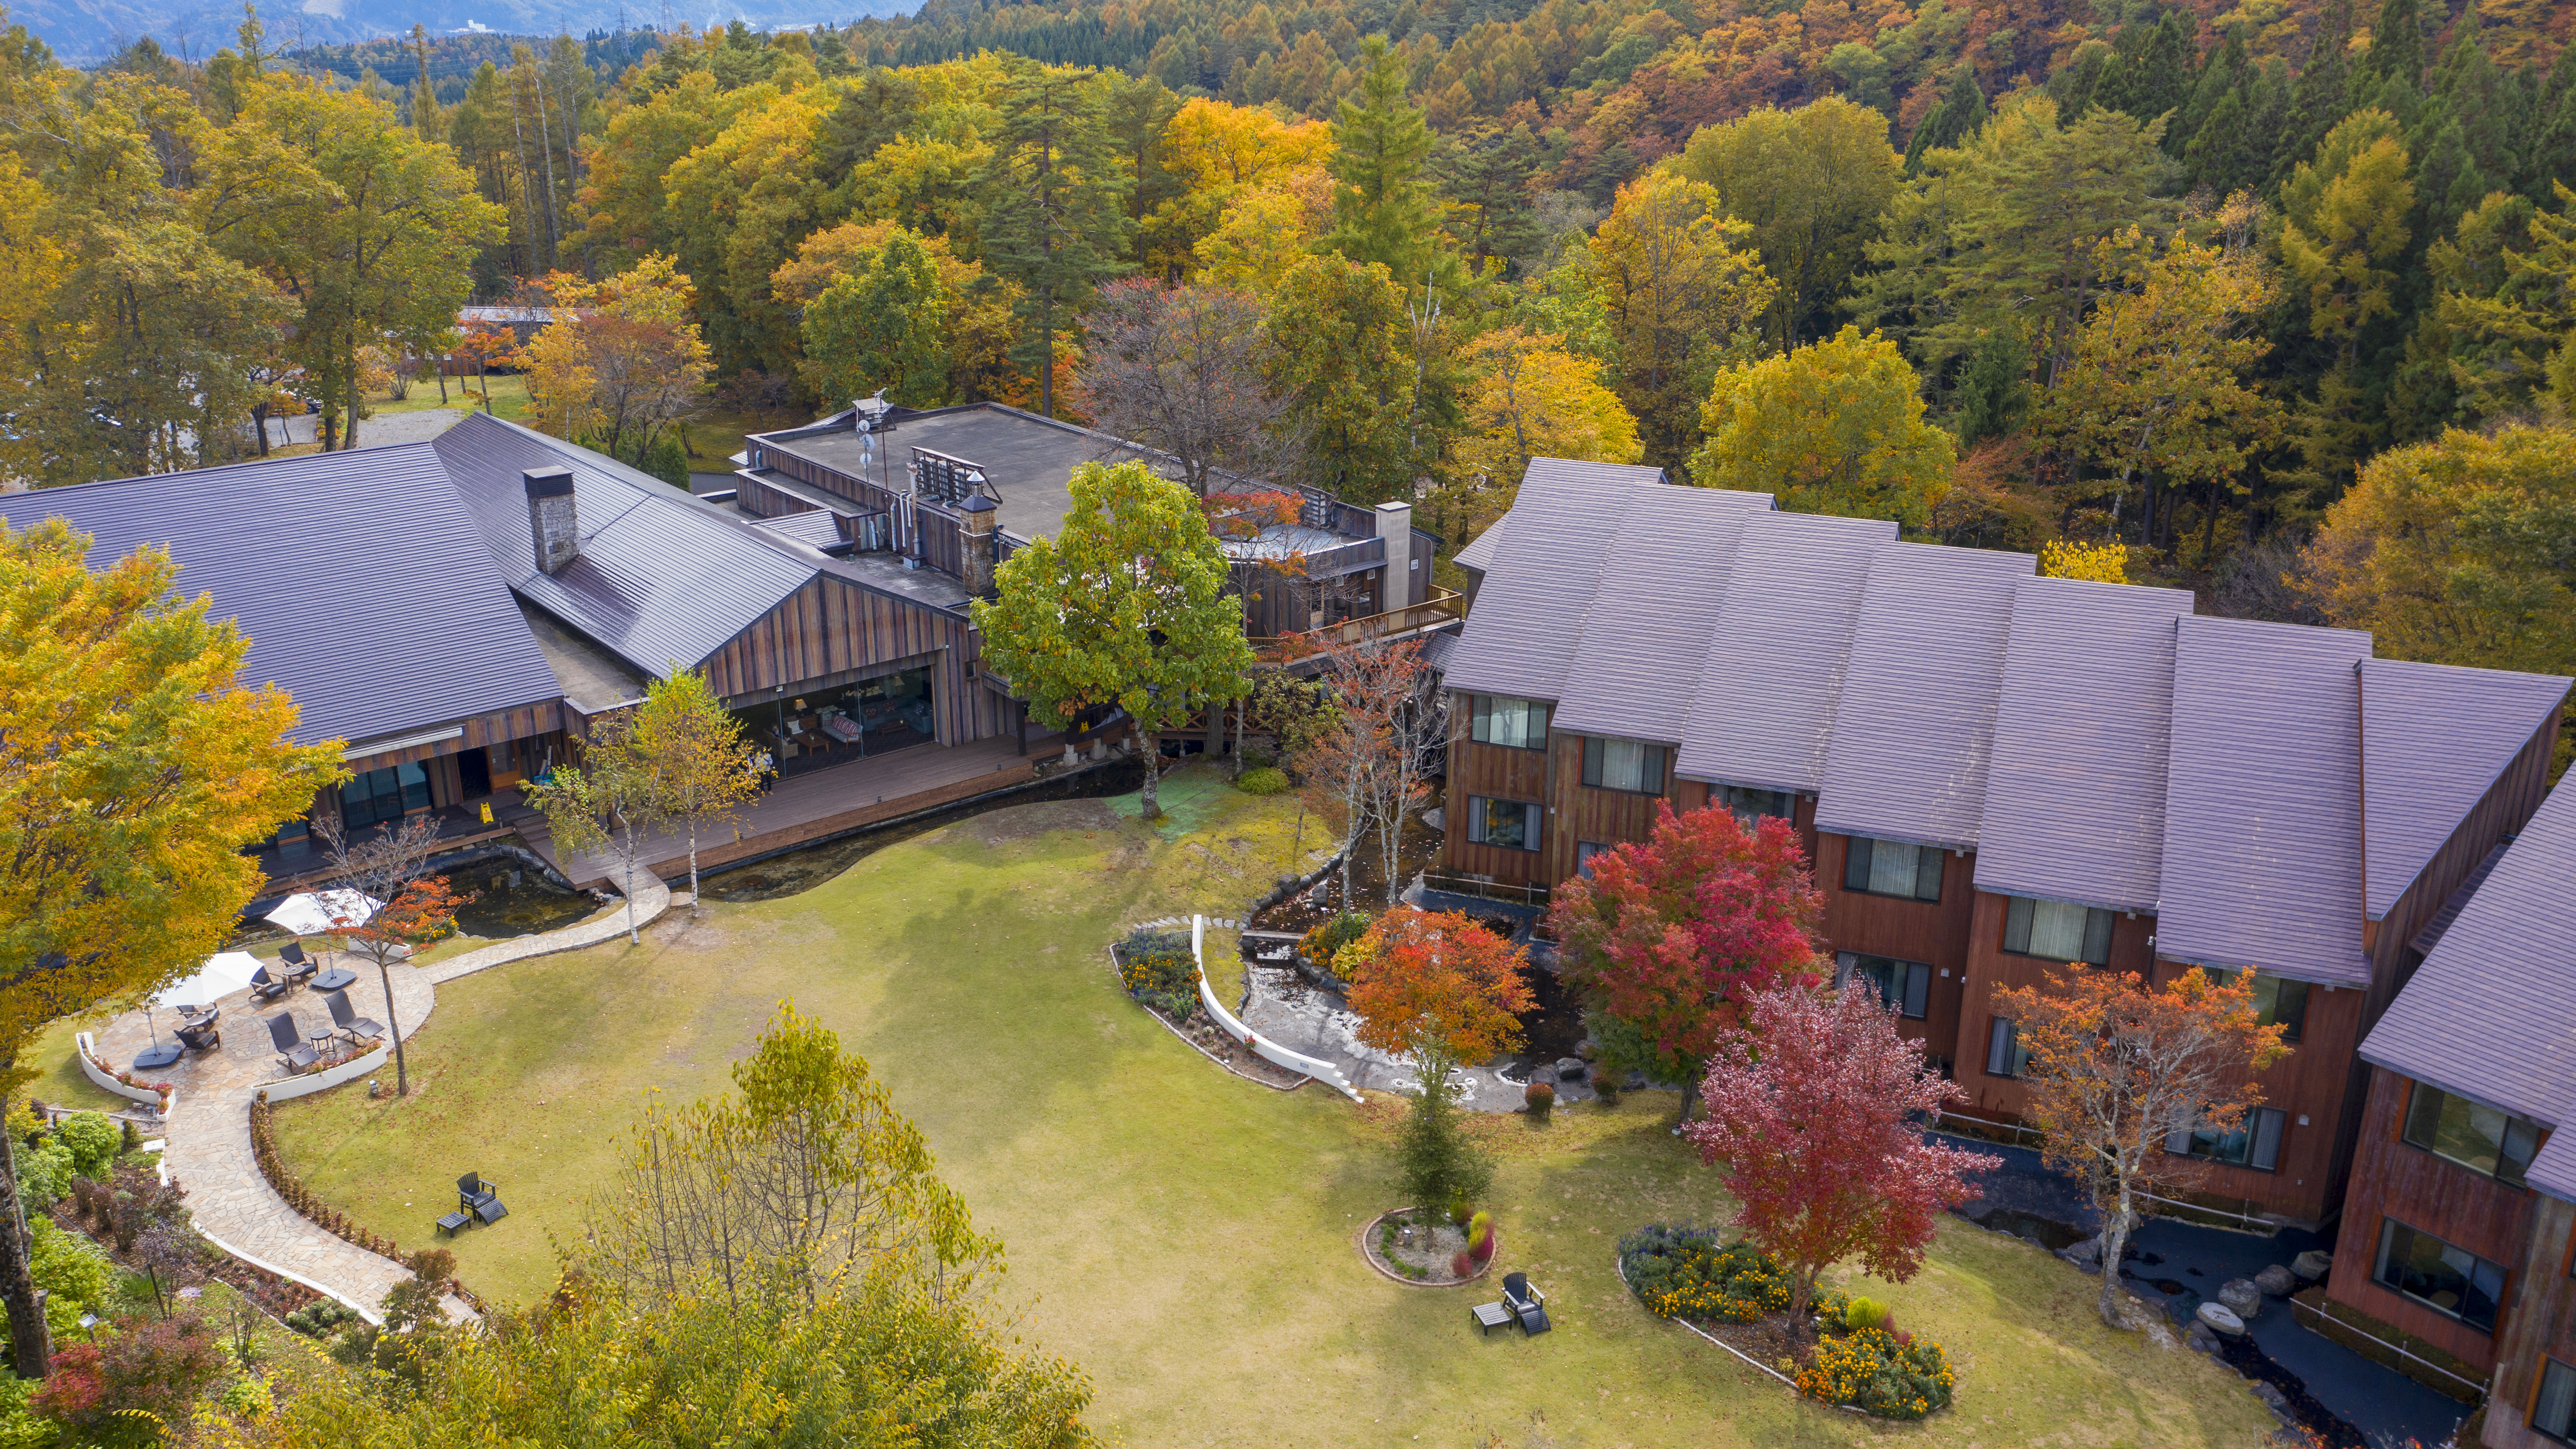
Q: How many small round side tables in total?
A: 3